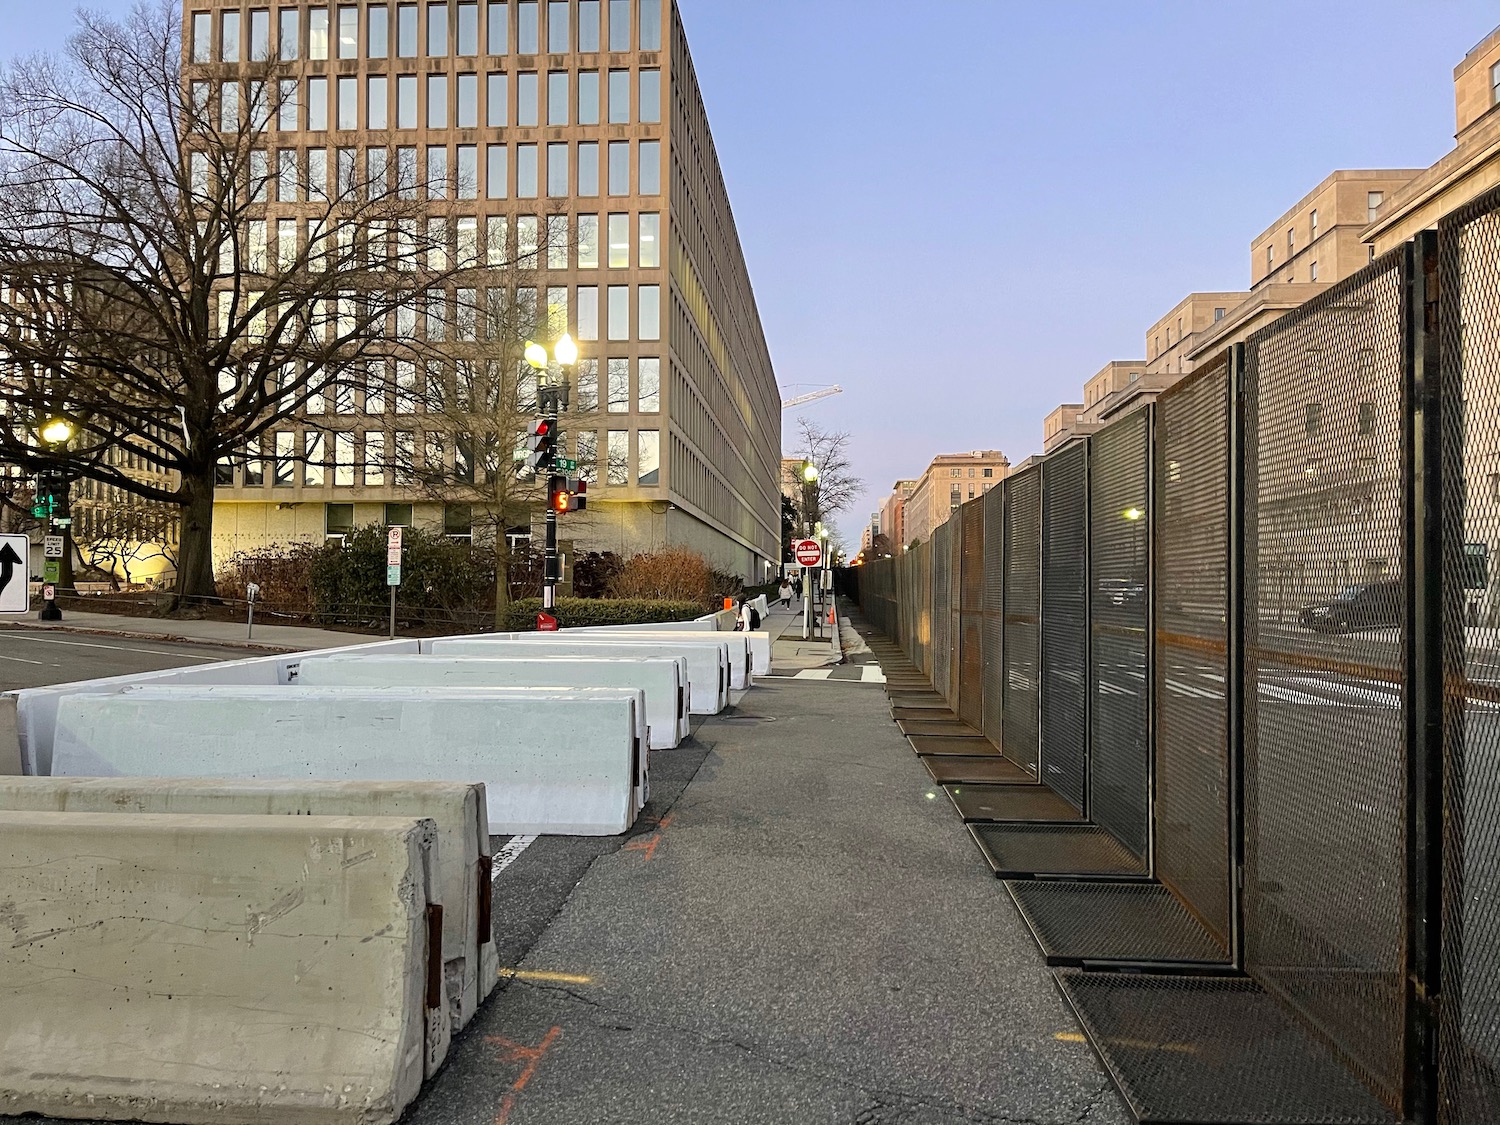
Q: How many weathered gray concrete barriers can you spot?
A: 2